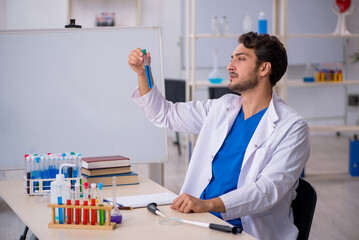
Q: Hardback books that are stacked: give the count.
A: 3